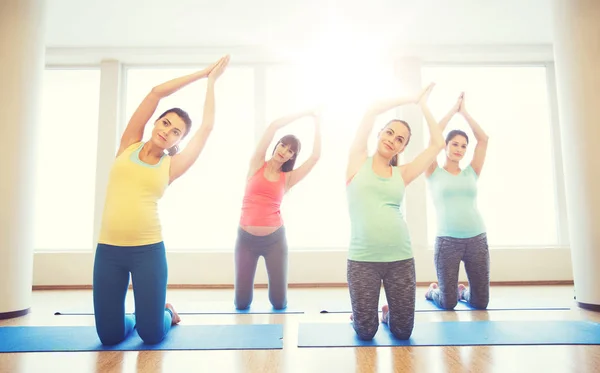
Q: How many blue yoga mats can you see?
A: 4